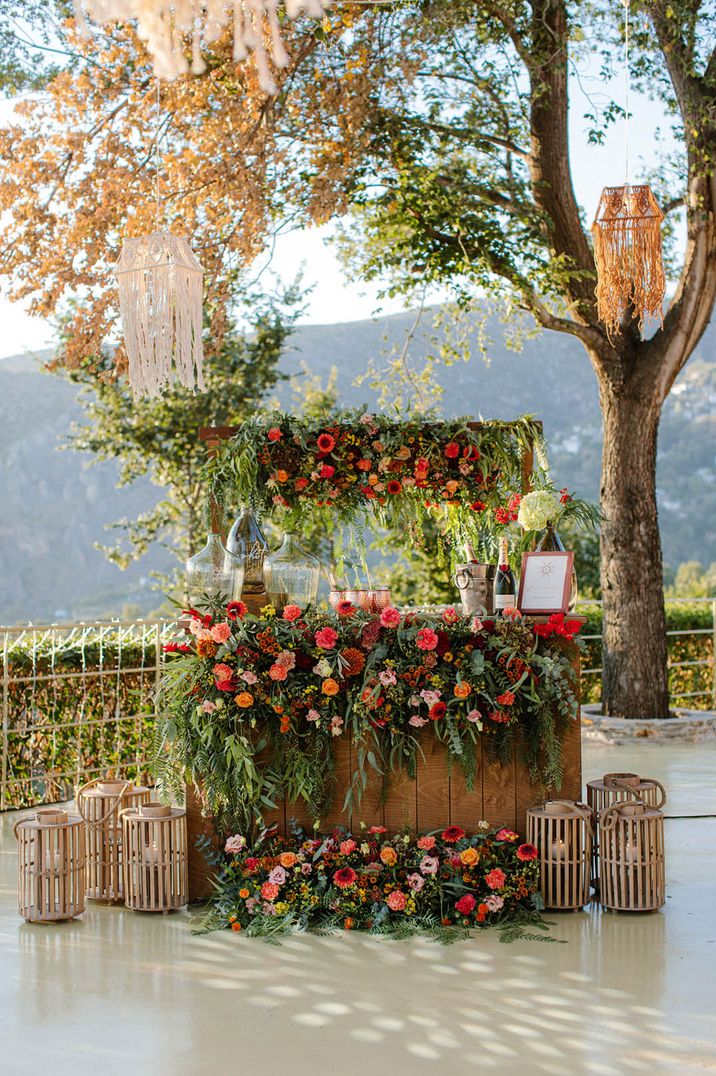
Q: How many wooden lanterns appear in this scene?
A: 6